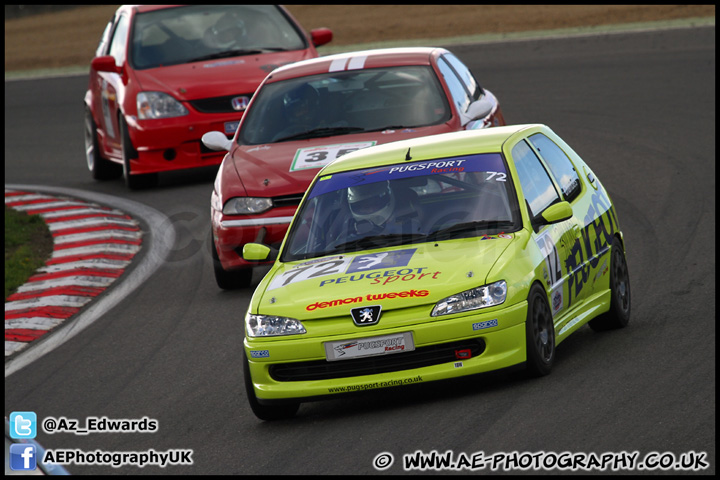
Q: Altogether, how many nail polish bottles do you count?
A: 0